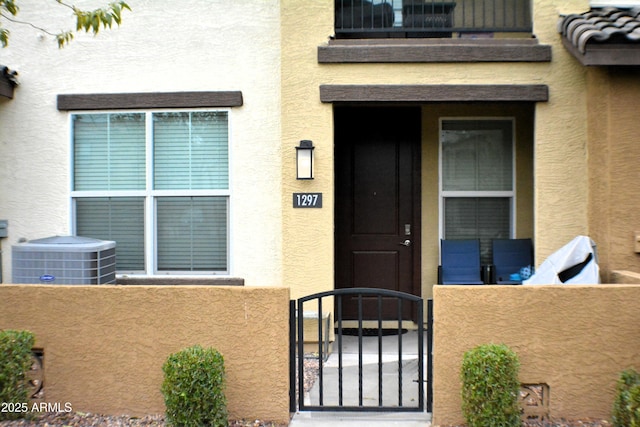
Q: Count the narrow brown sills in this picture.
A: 4